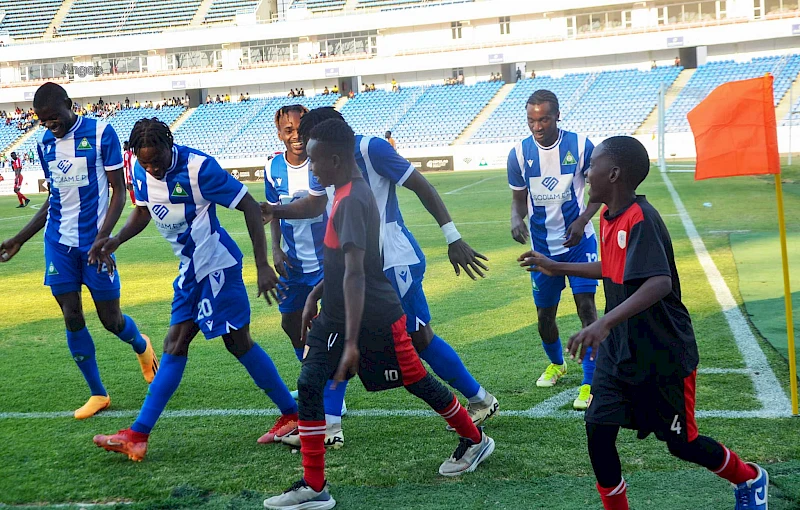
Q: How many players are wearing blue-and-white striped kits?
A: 5